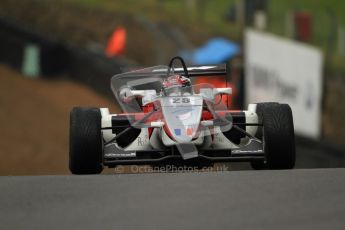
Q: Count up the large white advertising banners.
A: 1